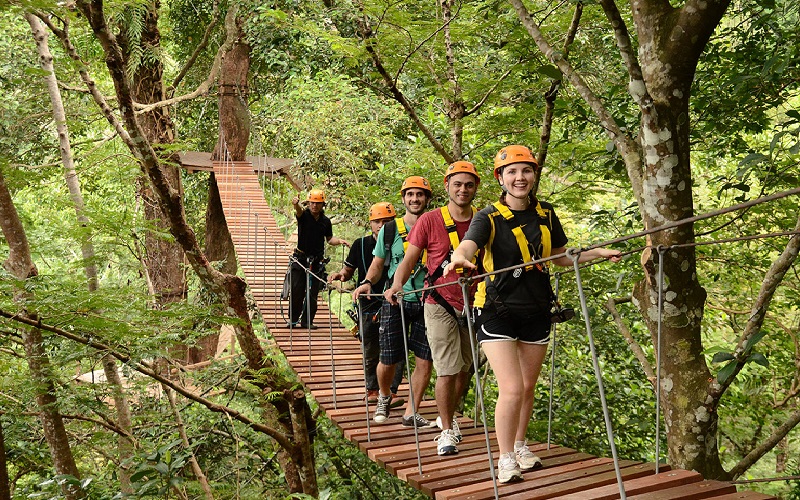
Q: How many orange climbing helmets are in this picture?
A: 5